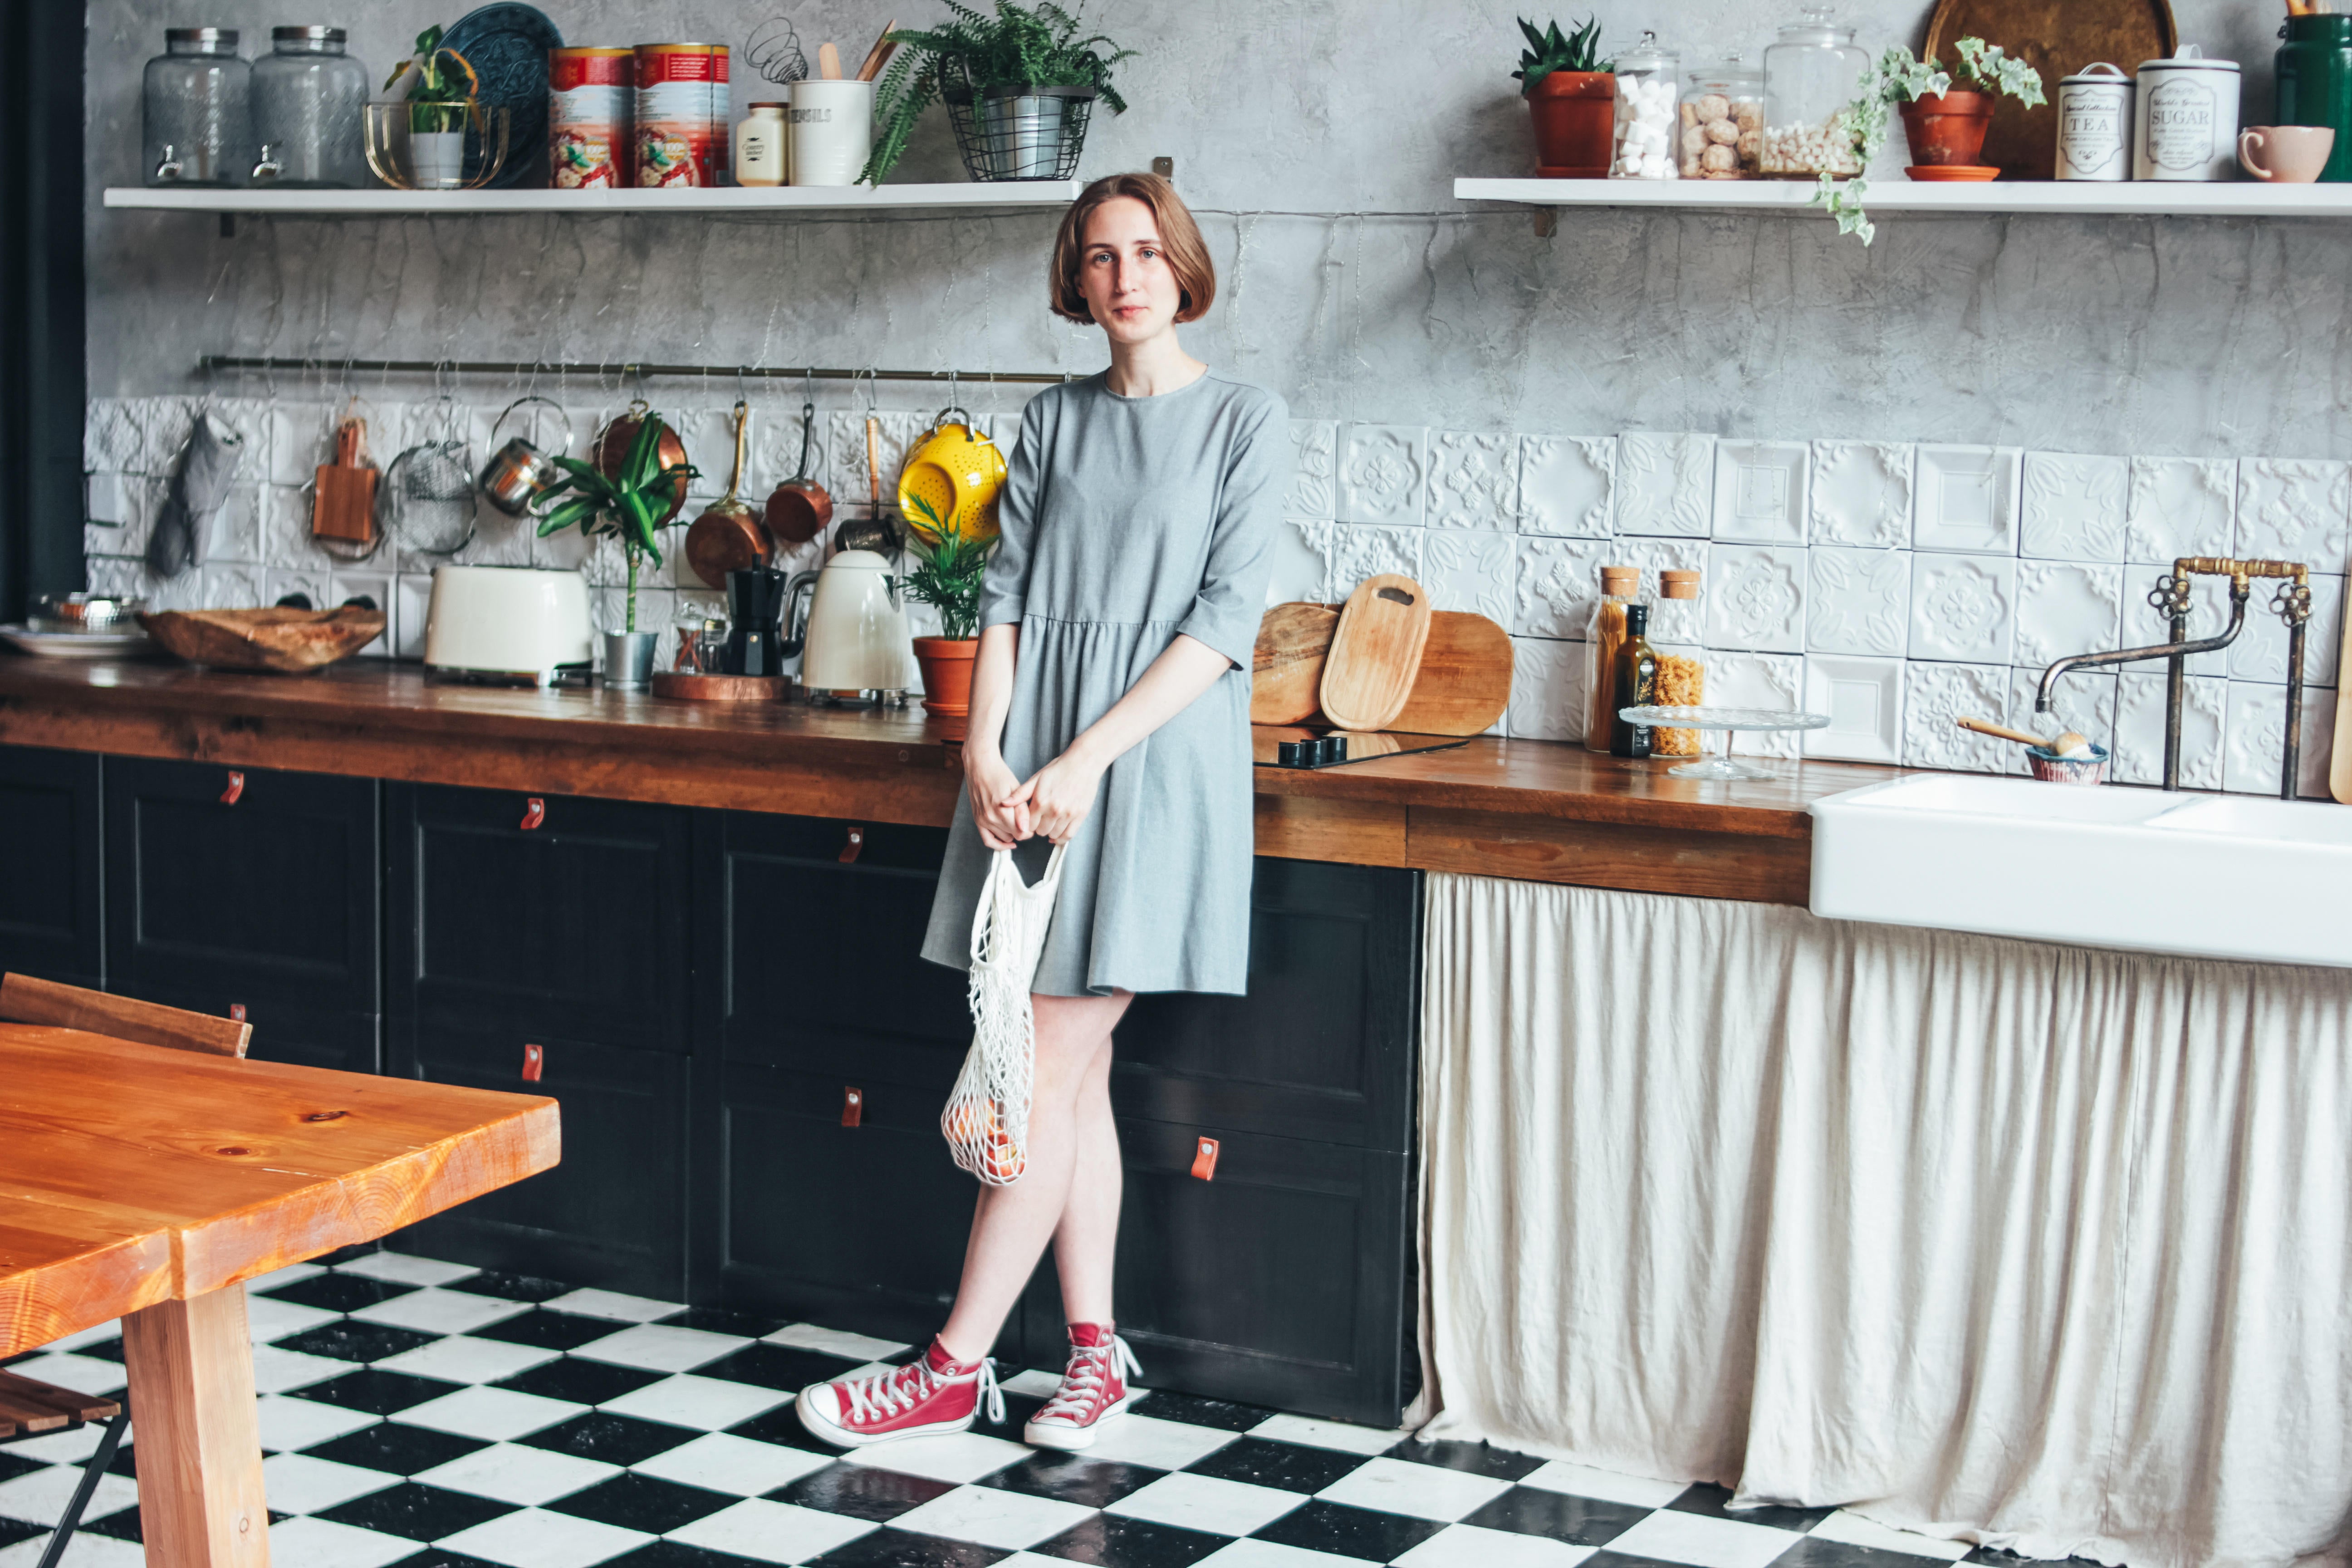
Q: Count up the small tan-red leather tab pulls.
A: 7